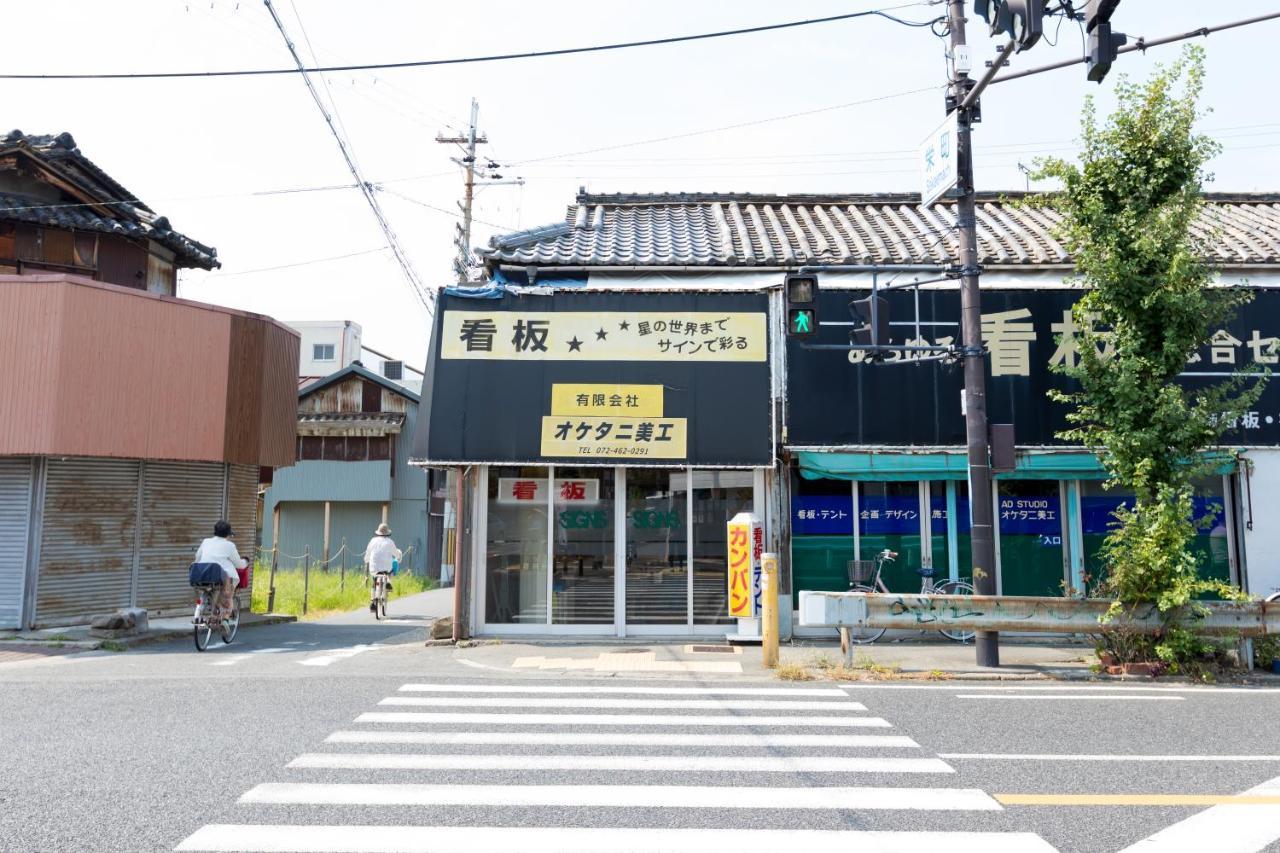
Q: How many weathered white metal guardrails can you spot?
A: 1